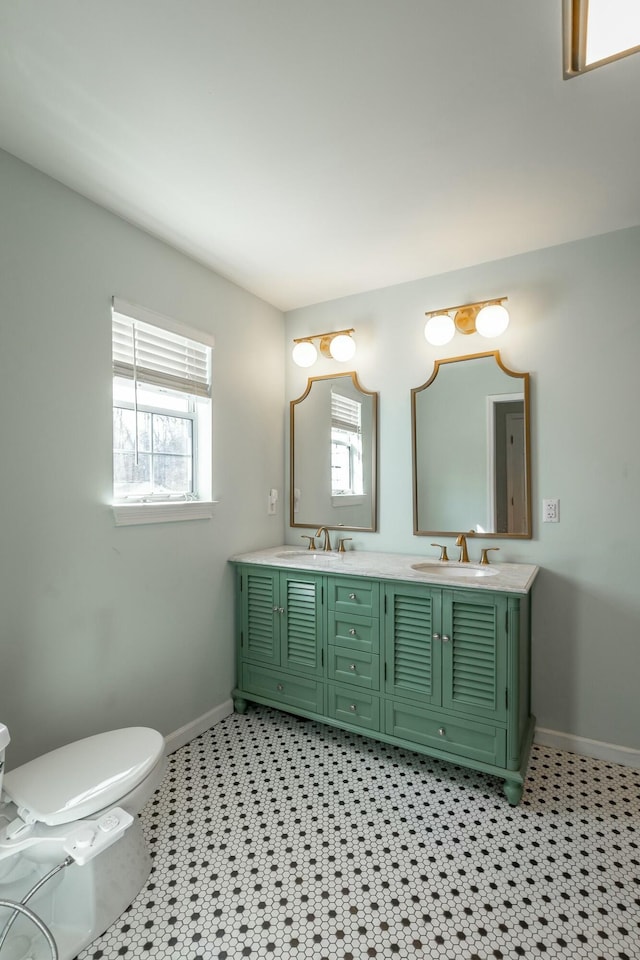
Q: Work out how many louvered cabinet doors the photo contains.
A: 4